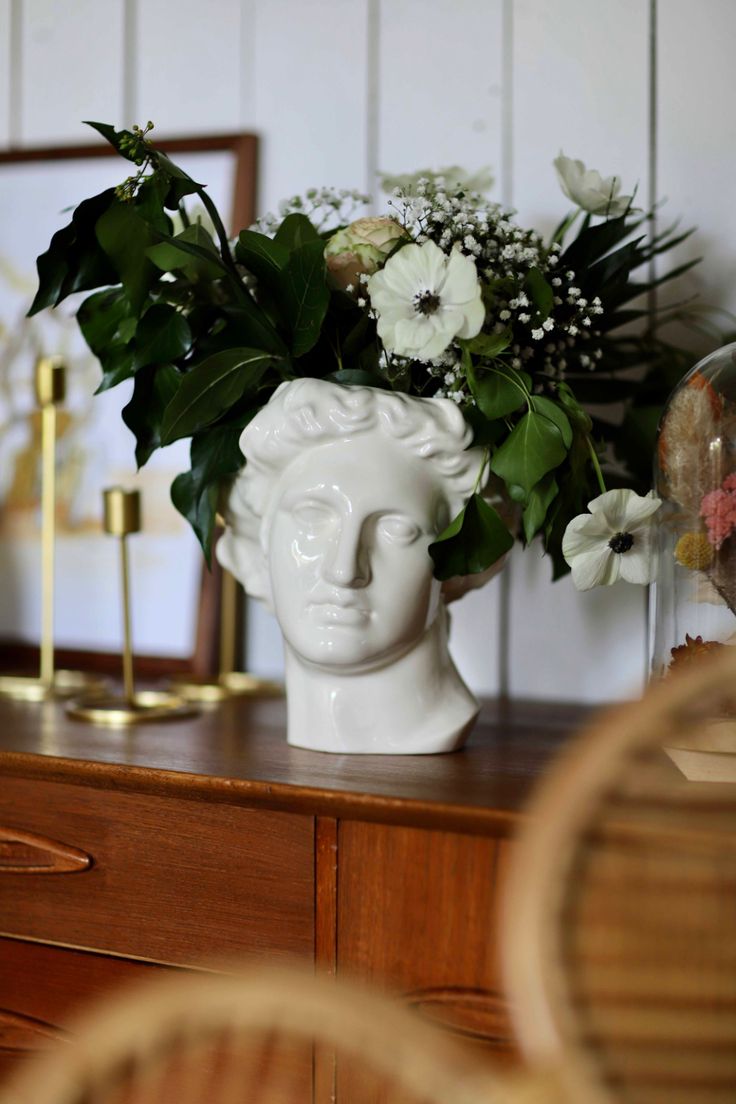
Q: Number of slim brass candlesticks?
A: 3